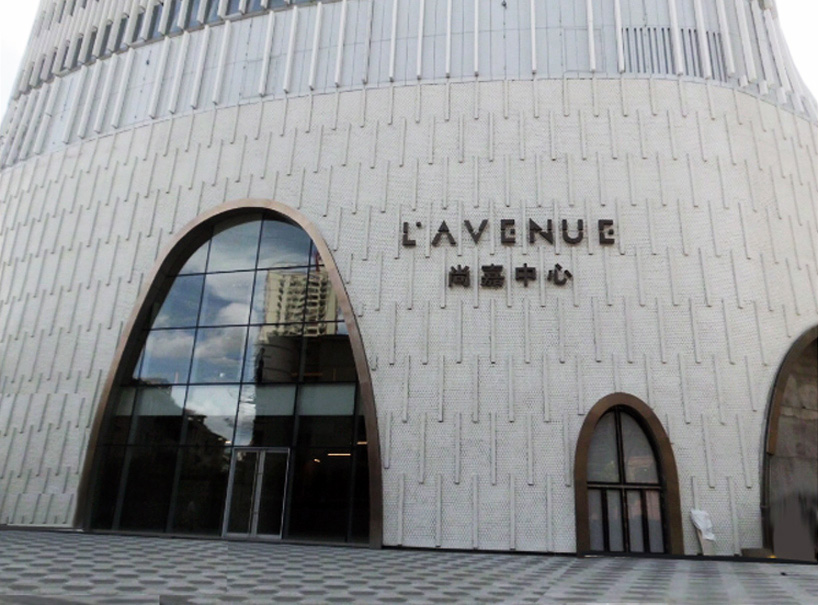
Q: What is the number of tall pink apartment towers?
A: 0